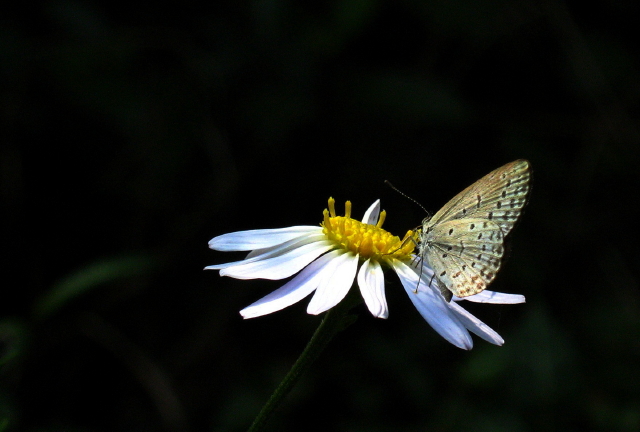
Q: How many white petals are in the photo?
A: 10